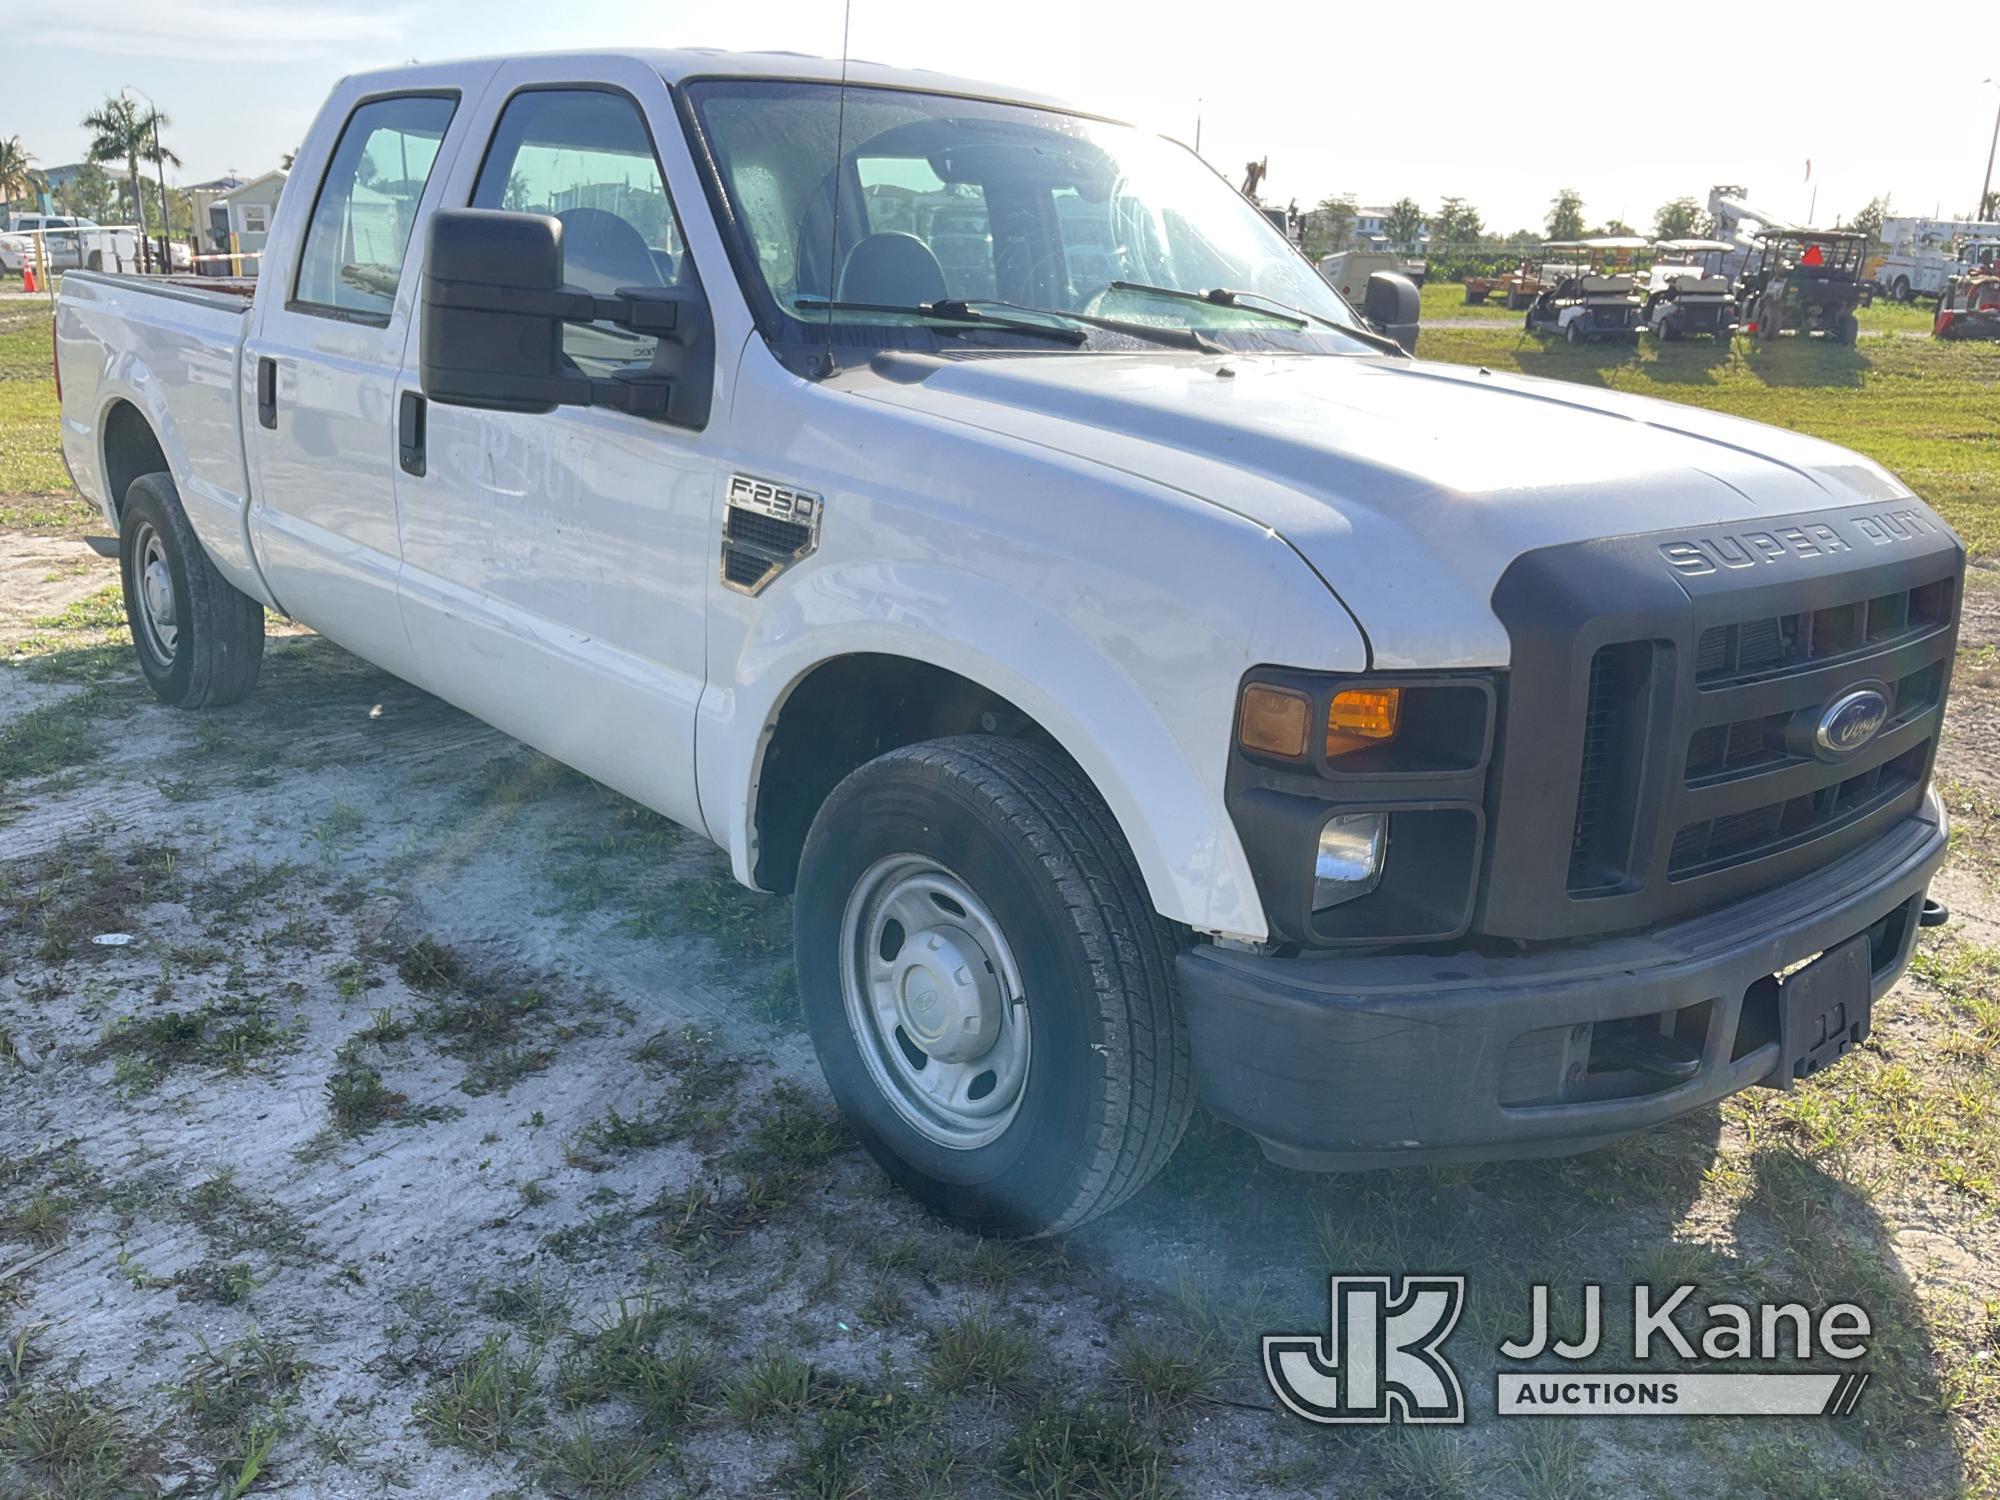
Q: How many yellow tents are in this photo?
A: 0